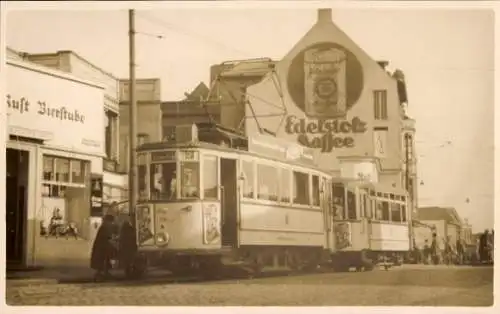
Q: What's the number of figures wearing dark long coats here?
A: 2